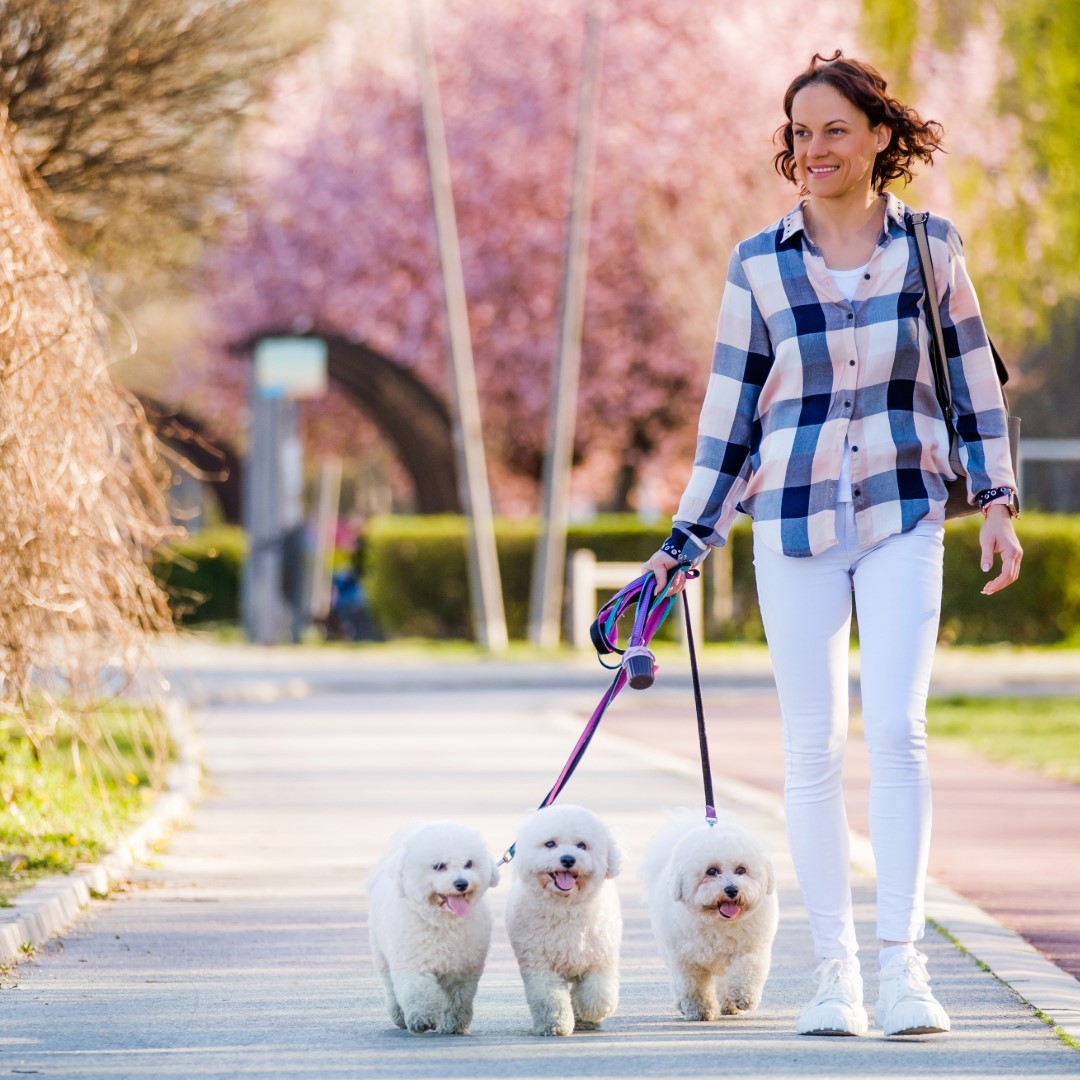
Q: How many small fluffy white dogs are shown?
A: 3